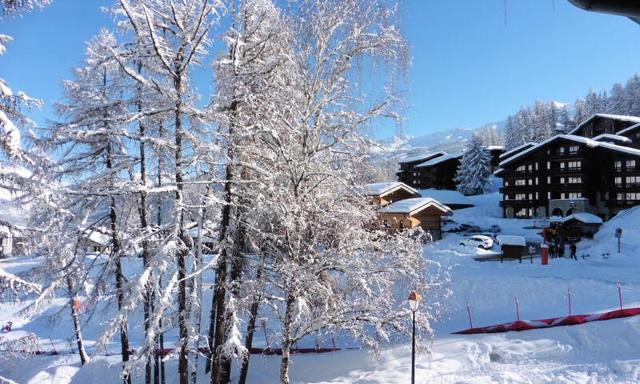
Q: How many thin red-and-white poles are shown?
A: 4